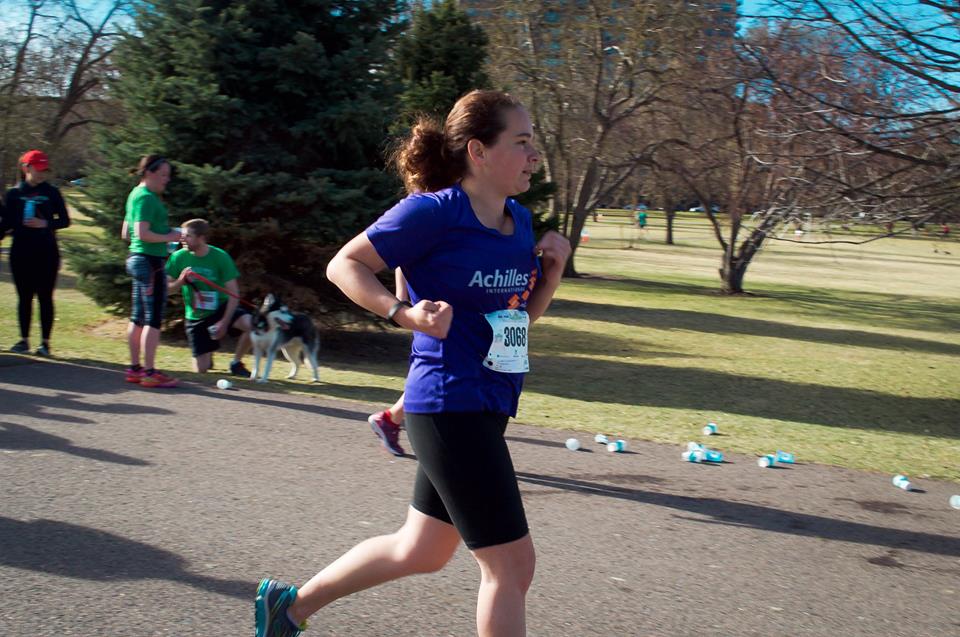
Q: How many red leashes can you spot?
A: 1